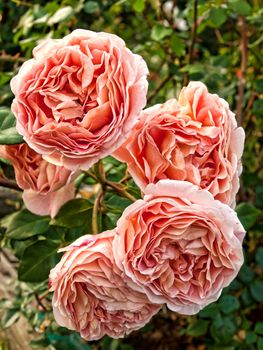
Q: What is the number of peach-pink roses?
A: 5